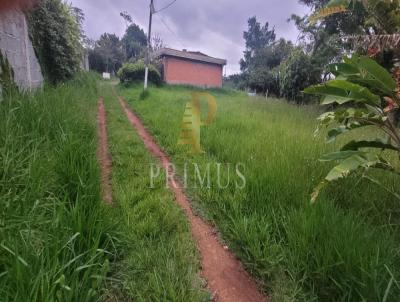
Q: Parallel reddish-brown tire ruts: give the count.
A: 2